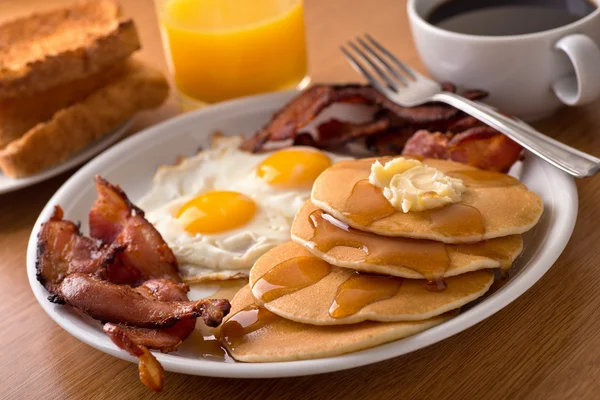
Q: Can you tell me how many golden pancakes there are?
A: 4